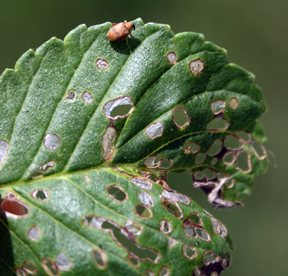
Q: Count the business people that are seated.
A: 0